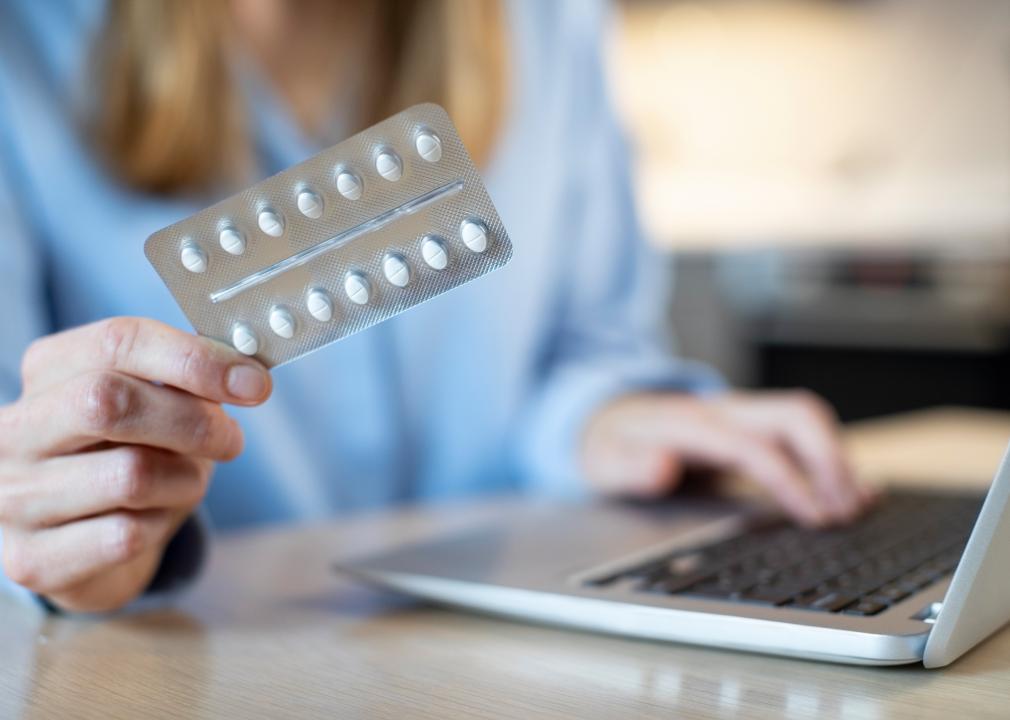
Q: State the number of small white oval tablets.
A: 14